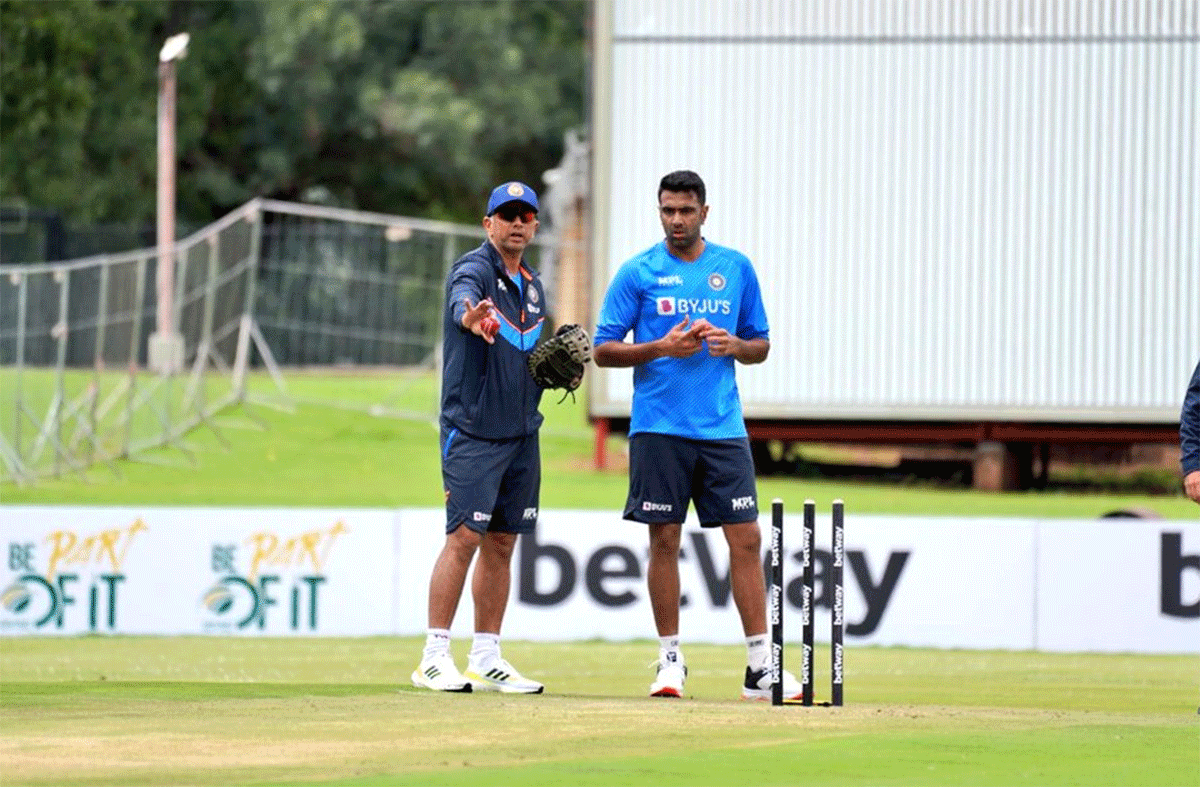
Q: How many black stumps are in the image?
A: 3